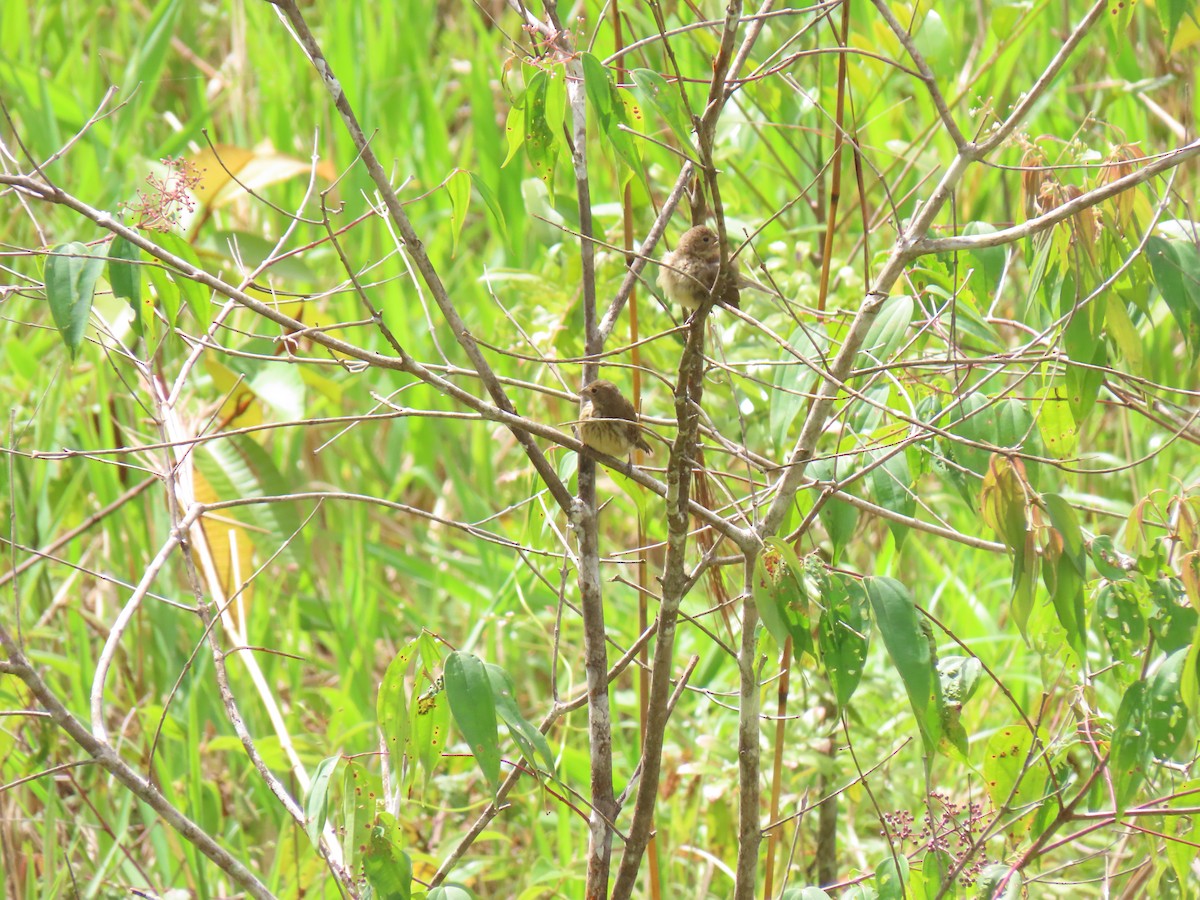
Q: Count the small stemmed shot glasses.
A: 0